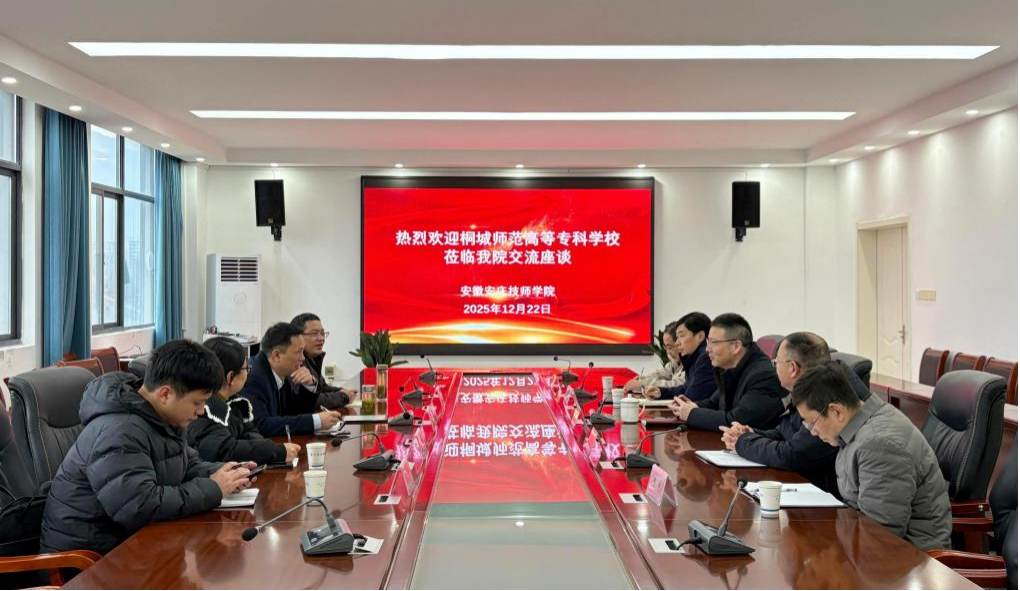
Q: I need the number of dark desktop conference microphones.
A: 10